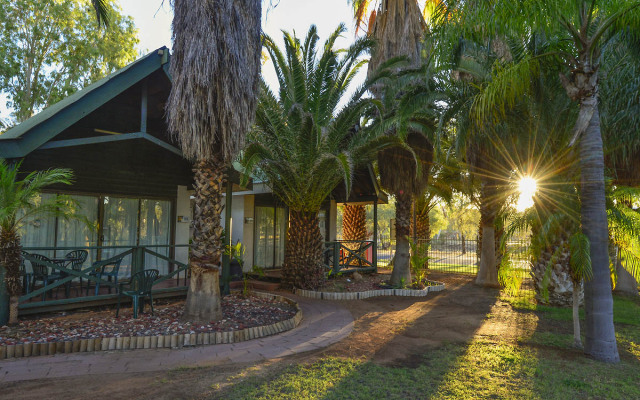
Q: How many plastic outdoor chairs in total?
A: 5